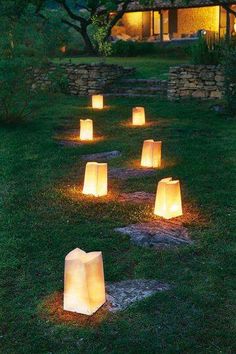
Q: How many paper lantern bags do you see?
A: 7